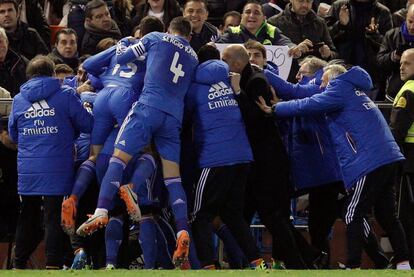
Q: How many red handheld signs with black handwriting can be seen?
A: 0